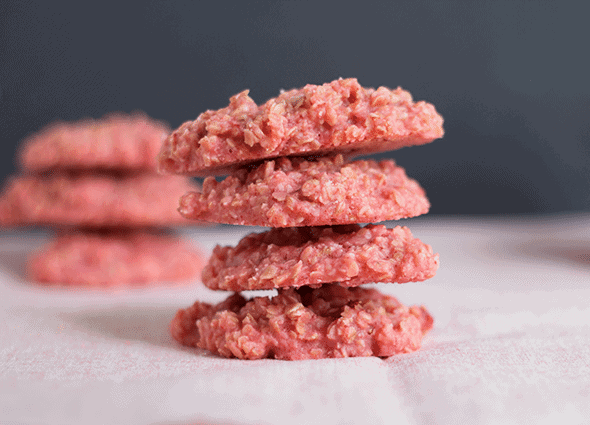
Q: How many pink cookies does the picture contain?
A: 7